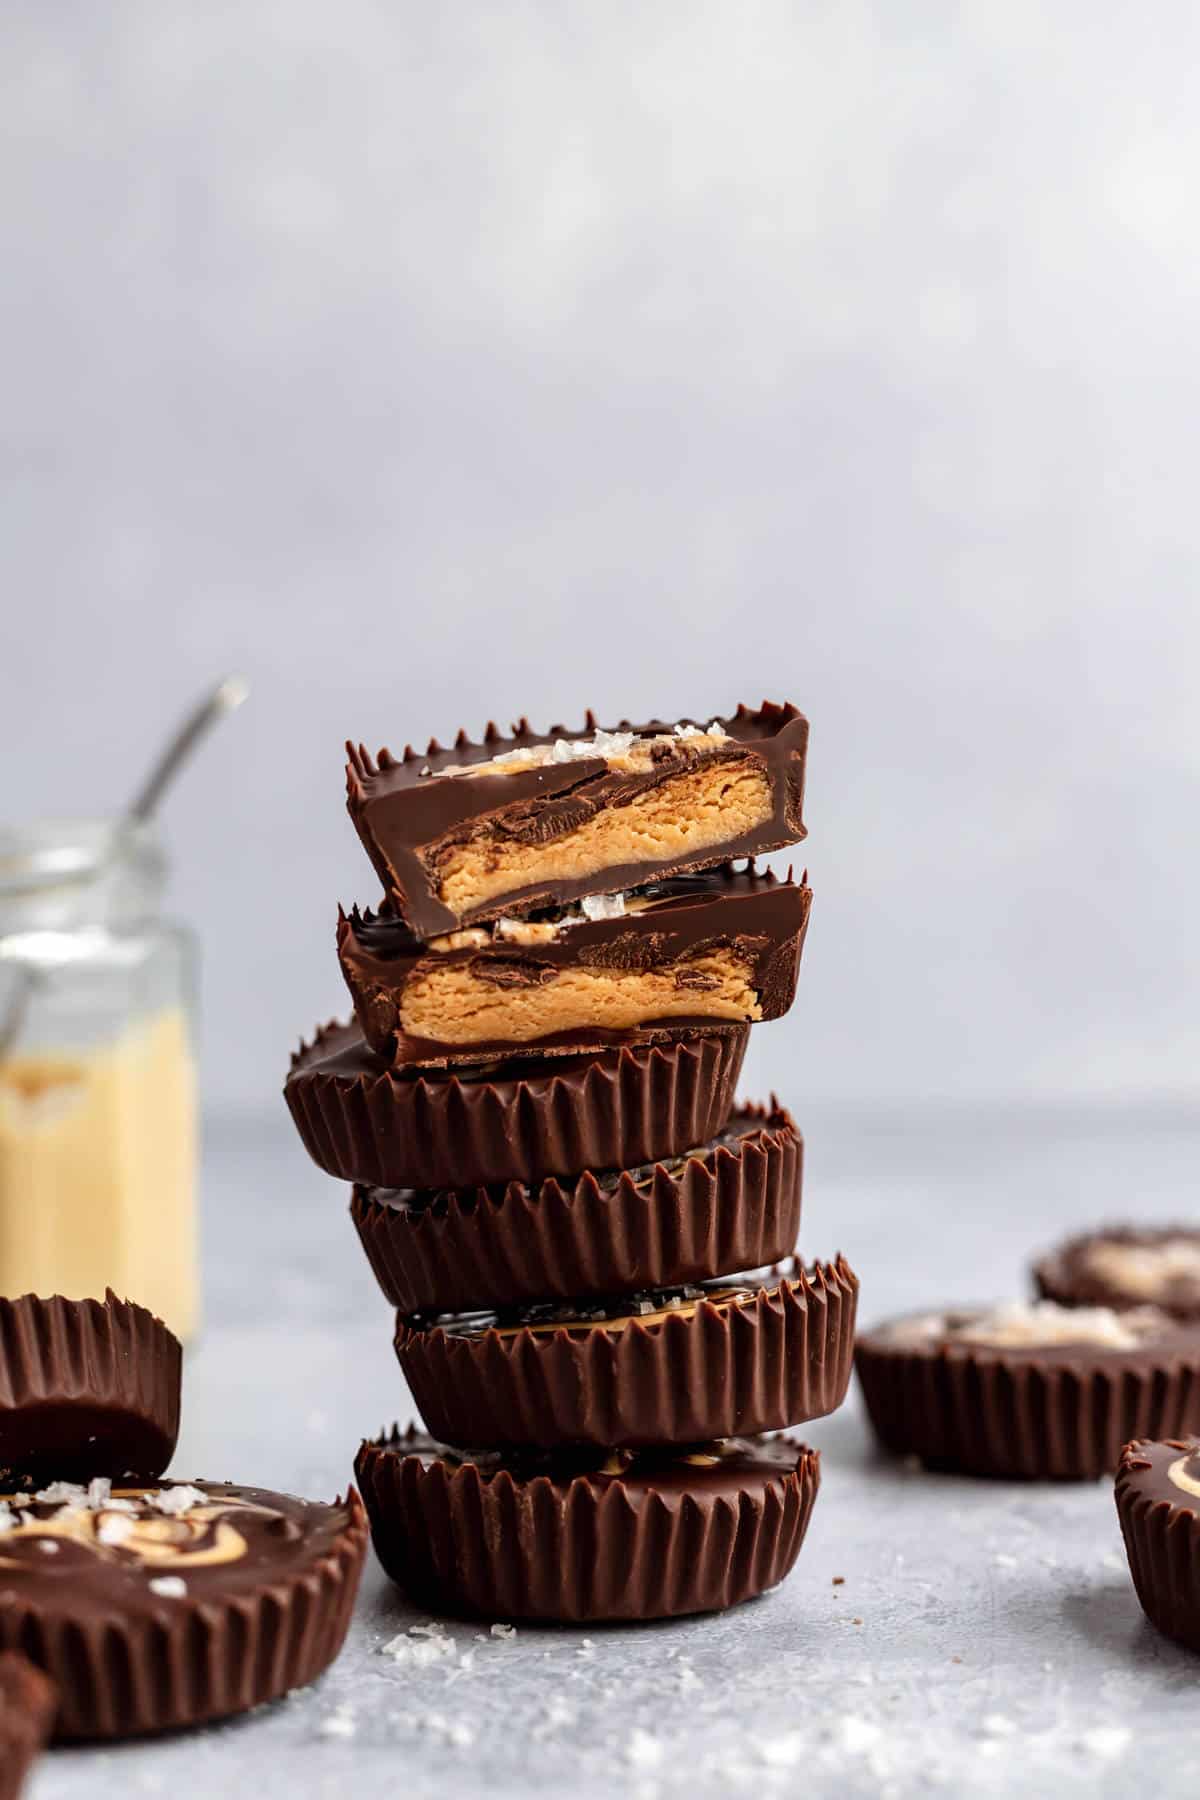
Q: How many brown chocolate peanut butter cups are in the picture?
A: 11